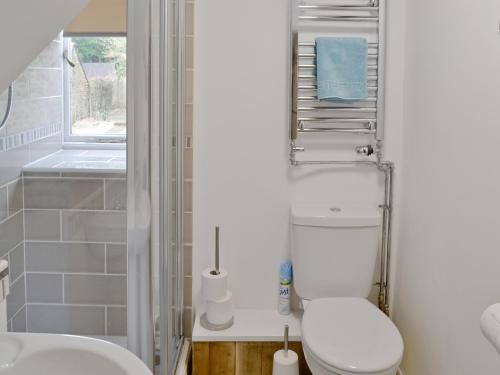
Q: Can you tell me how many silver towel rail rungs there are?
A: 11